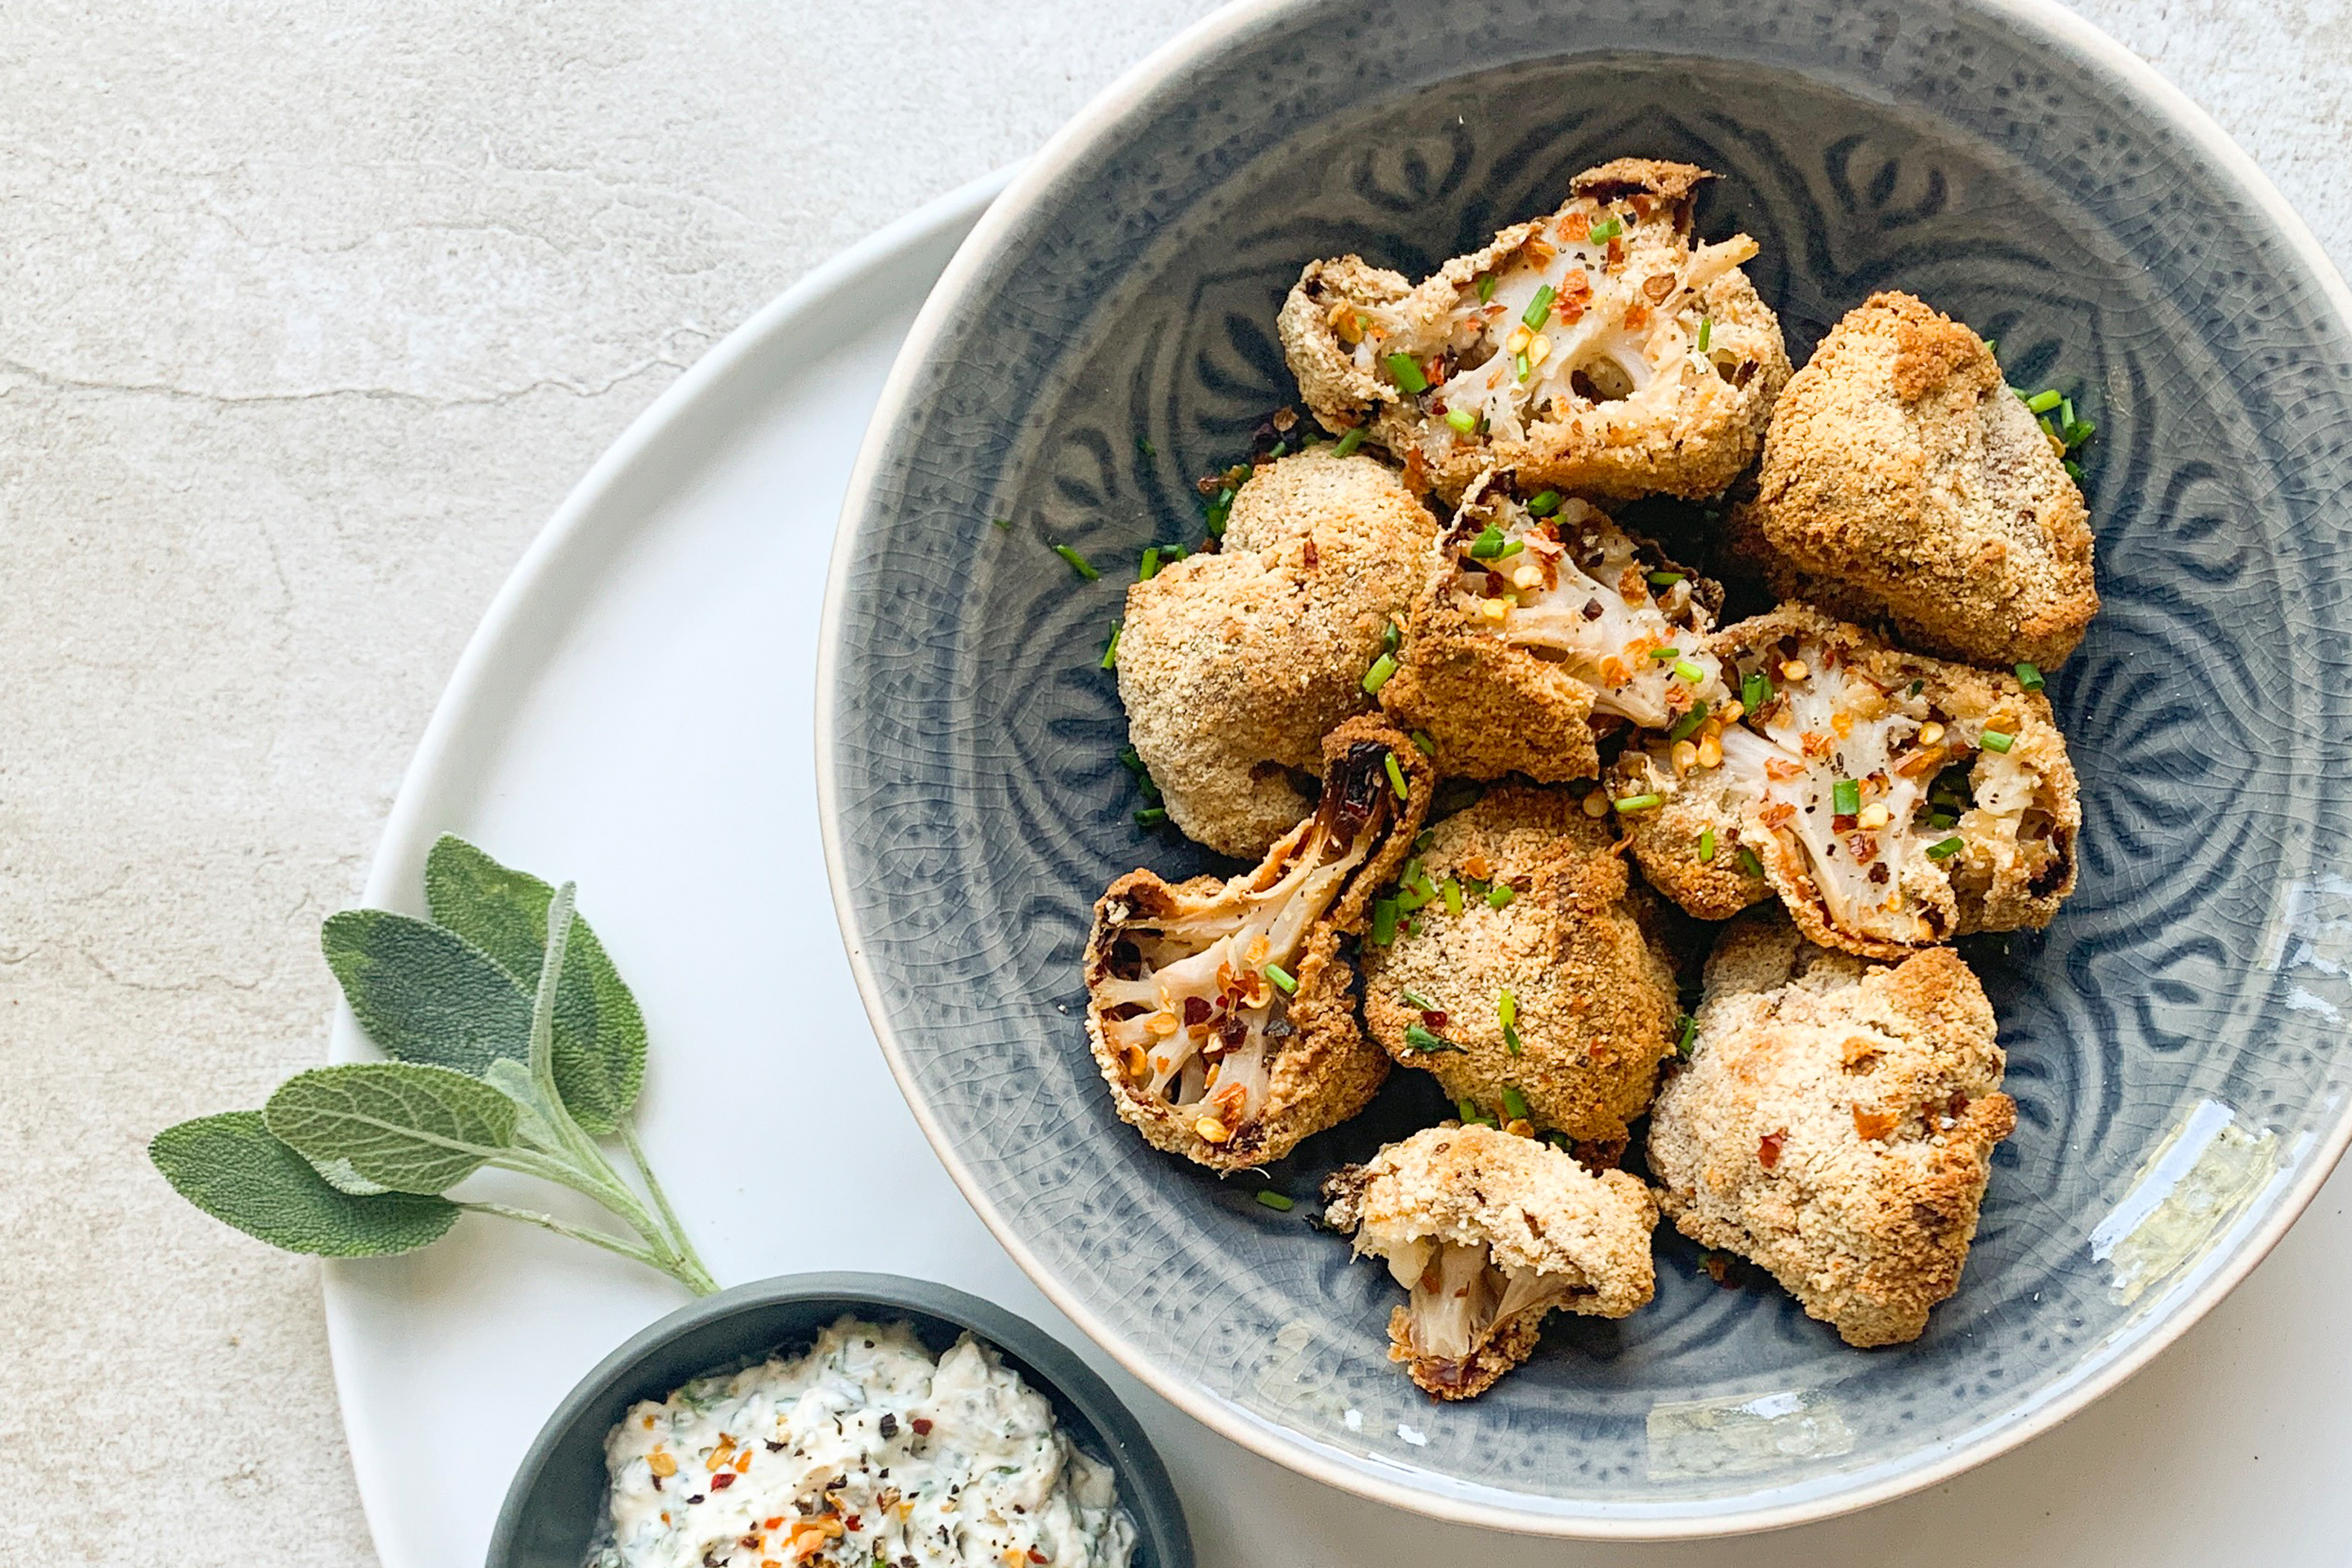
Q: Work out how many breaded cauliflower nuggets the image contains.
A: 9